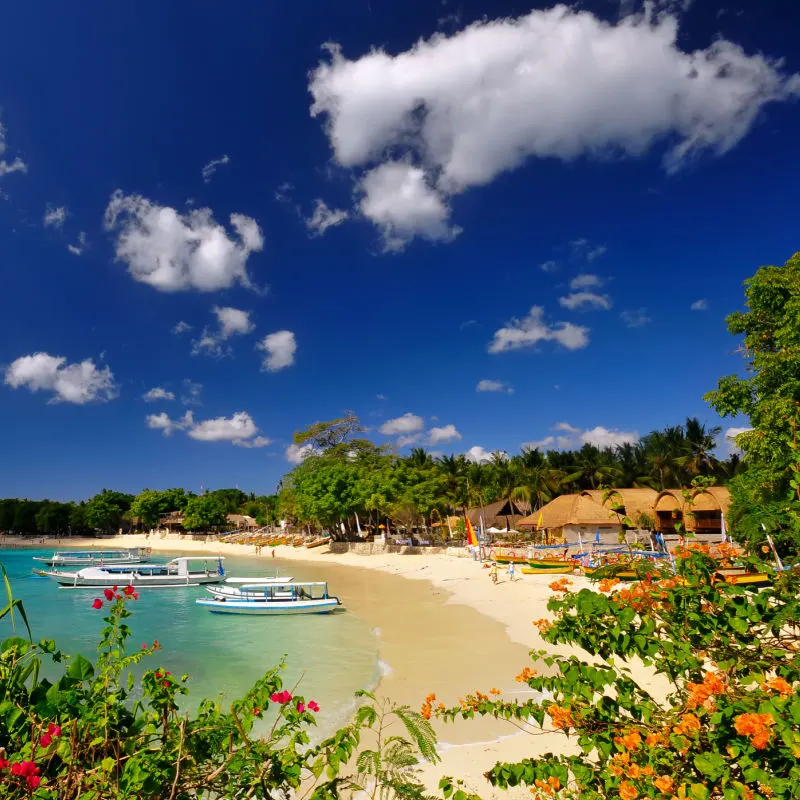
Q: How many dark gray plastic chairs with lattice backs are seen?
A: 0